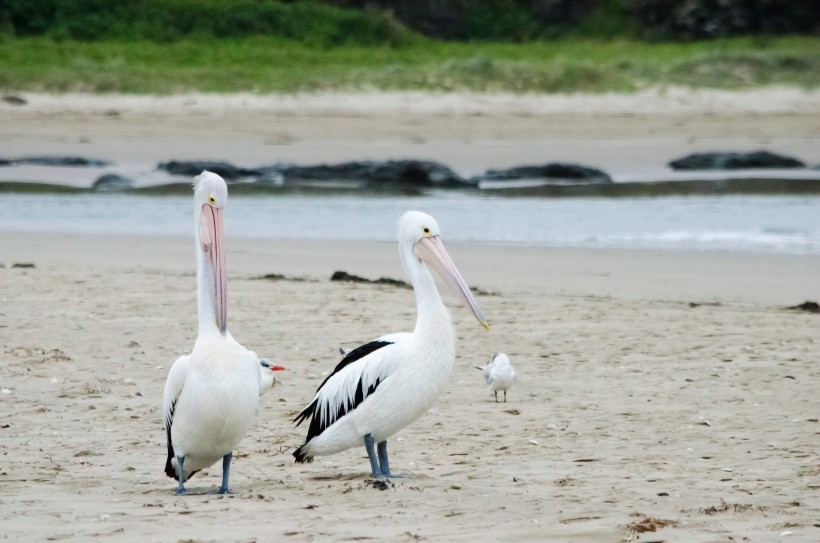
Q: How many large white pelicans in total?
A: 2